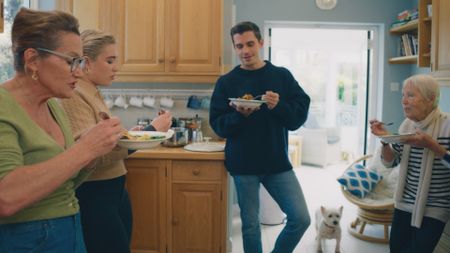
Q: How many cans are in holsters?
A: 0